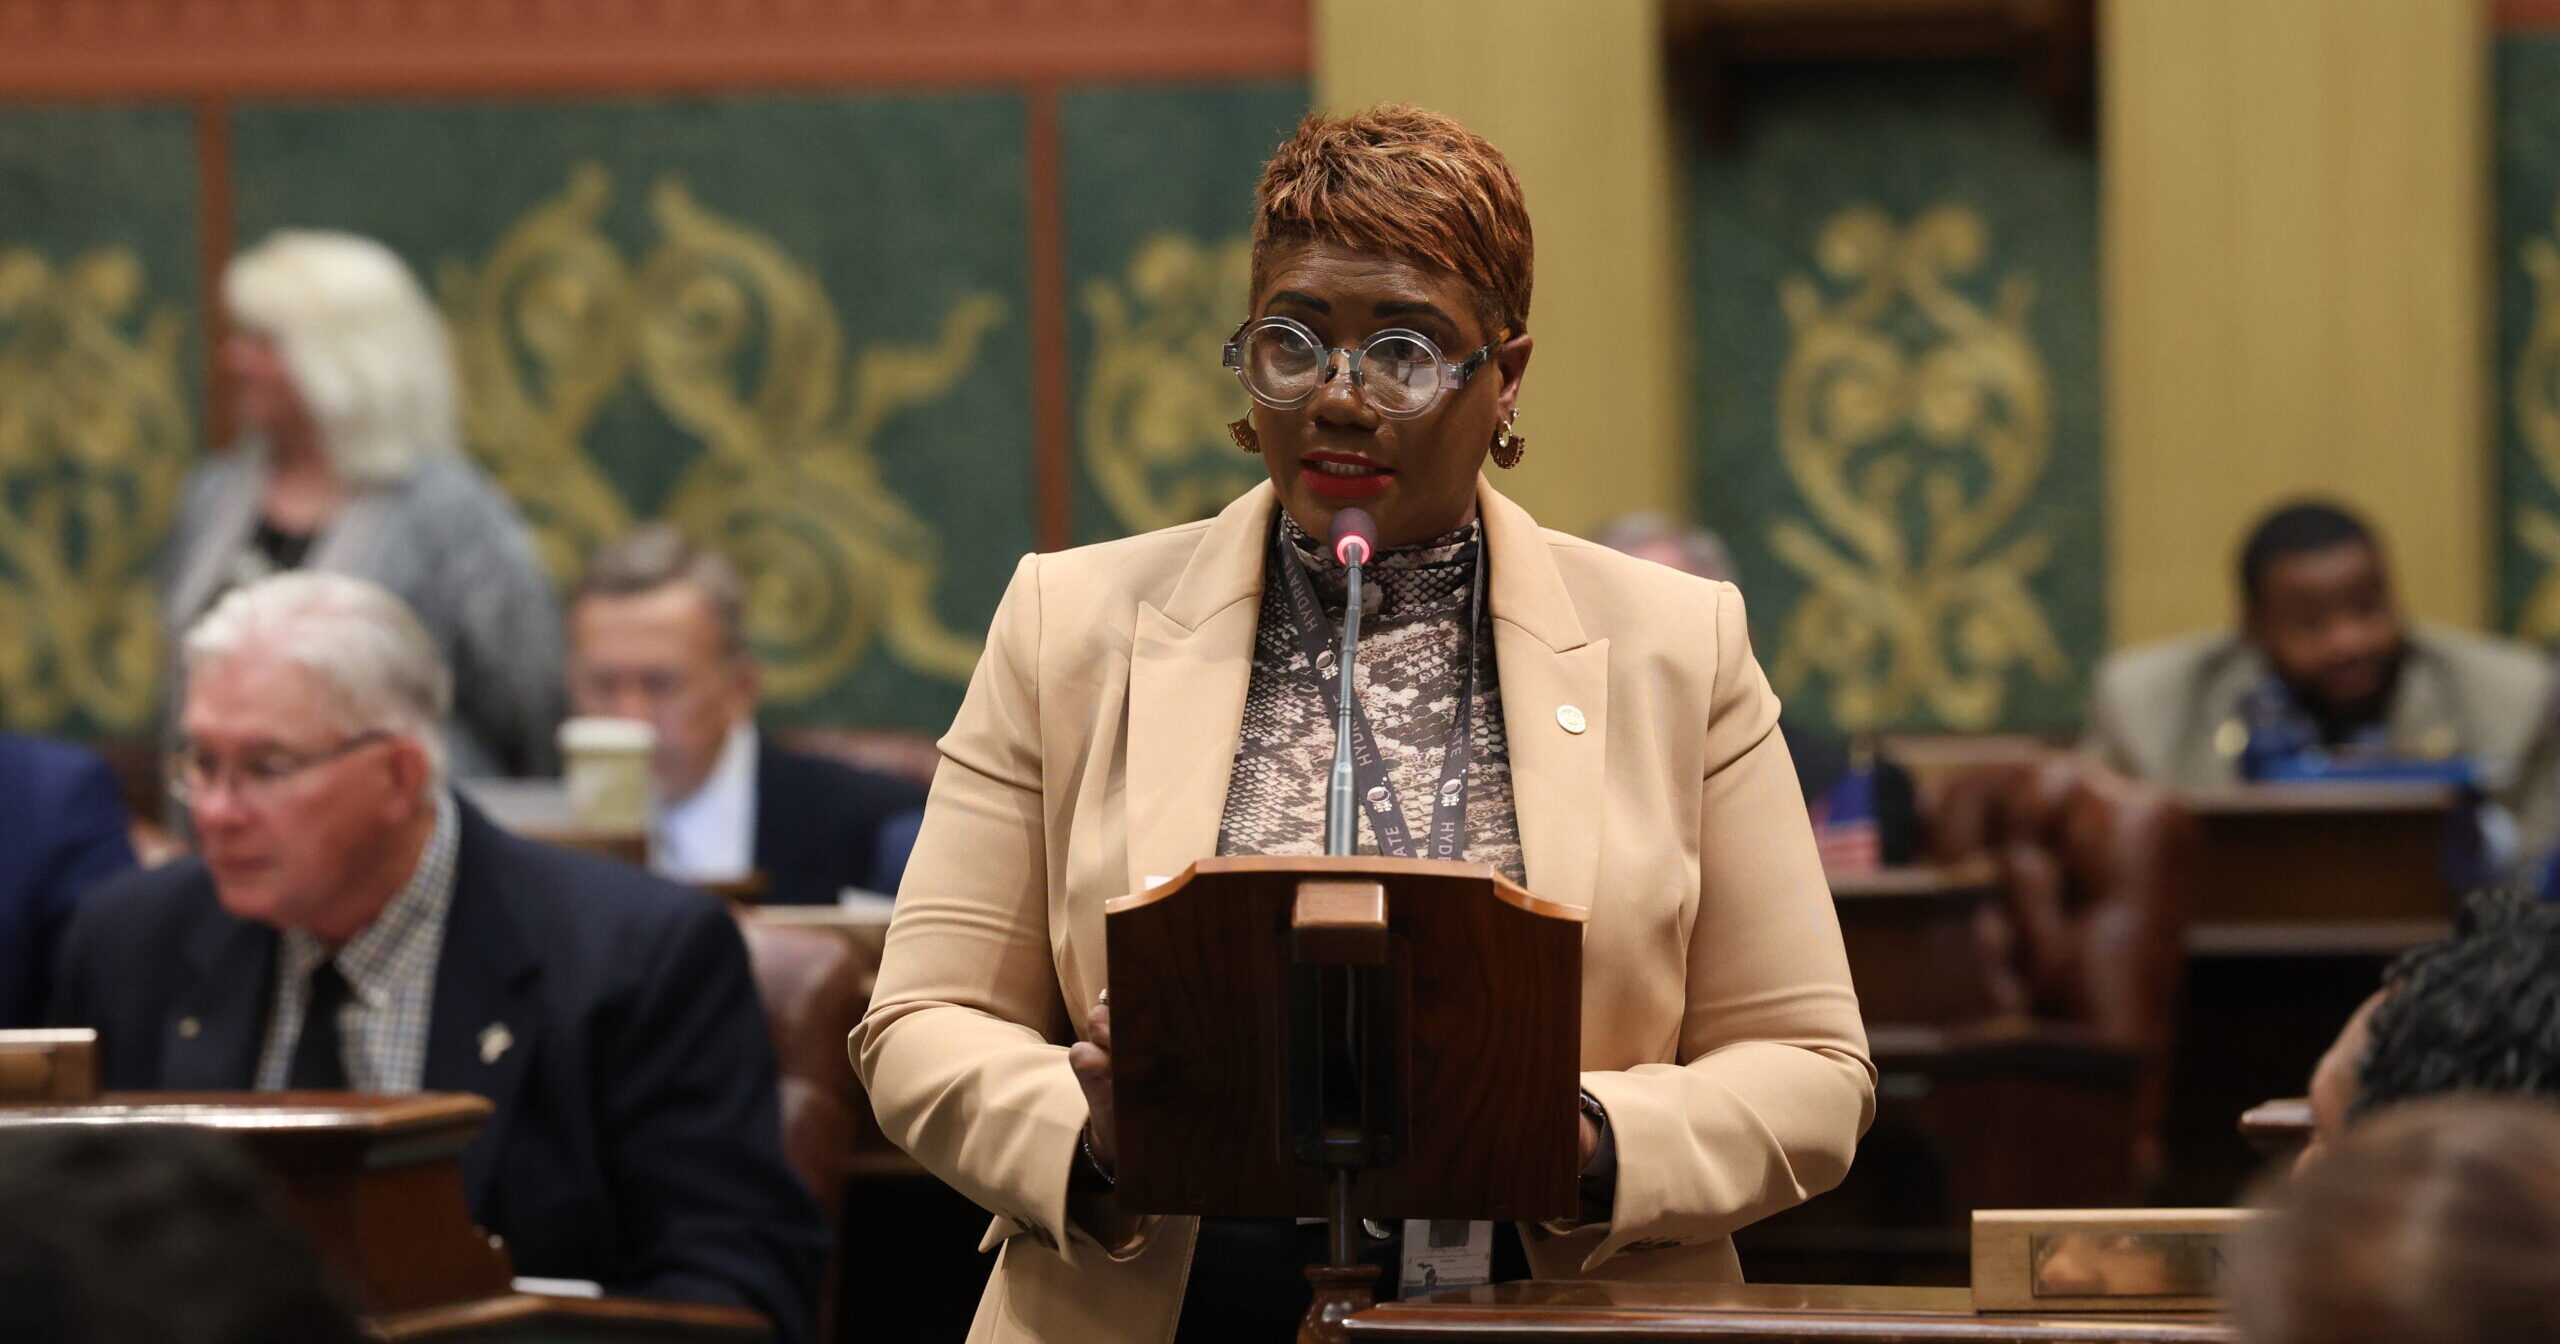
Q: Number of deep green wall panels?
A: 5